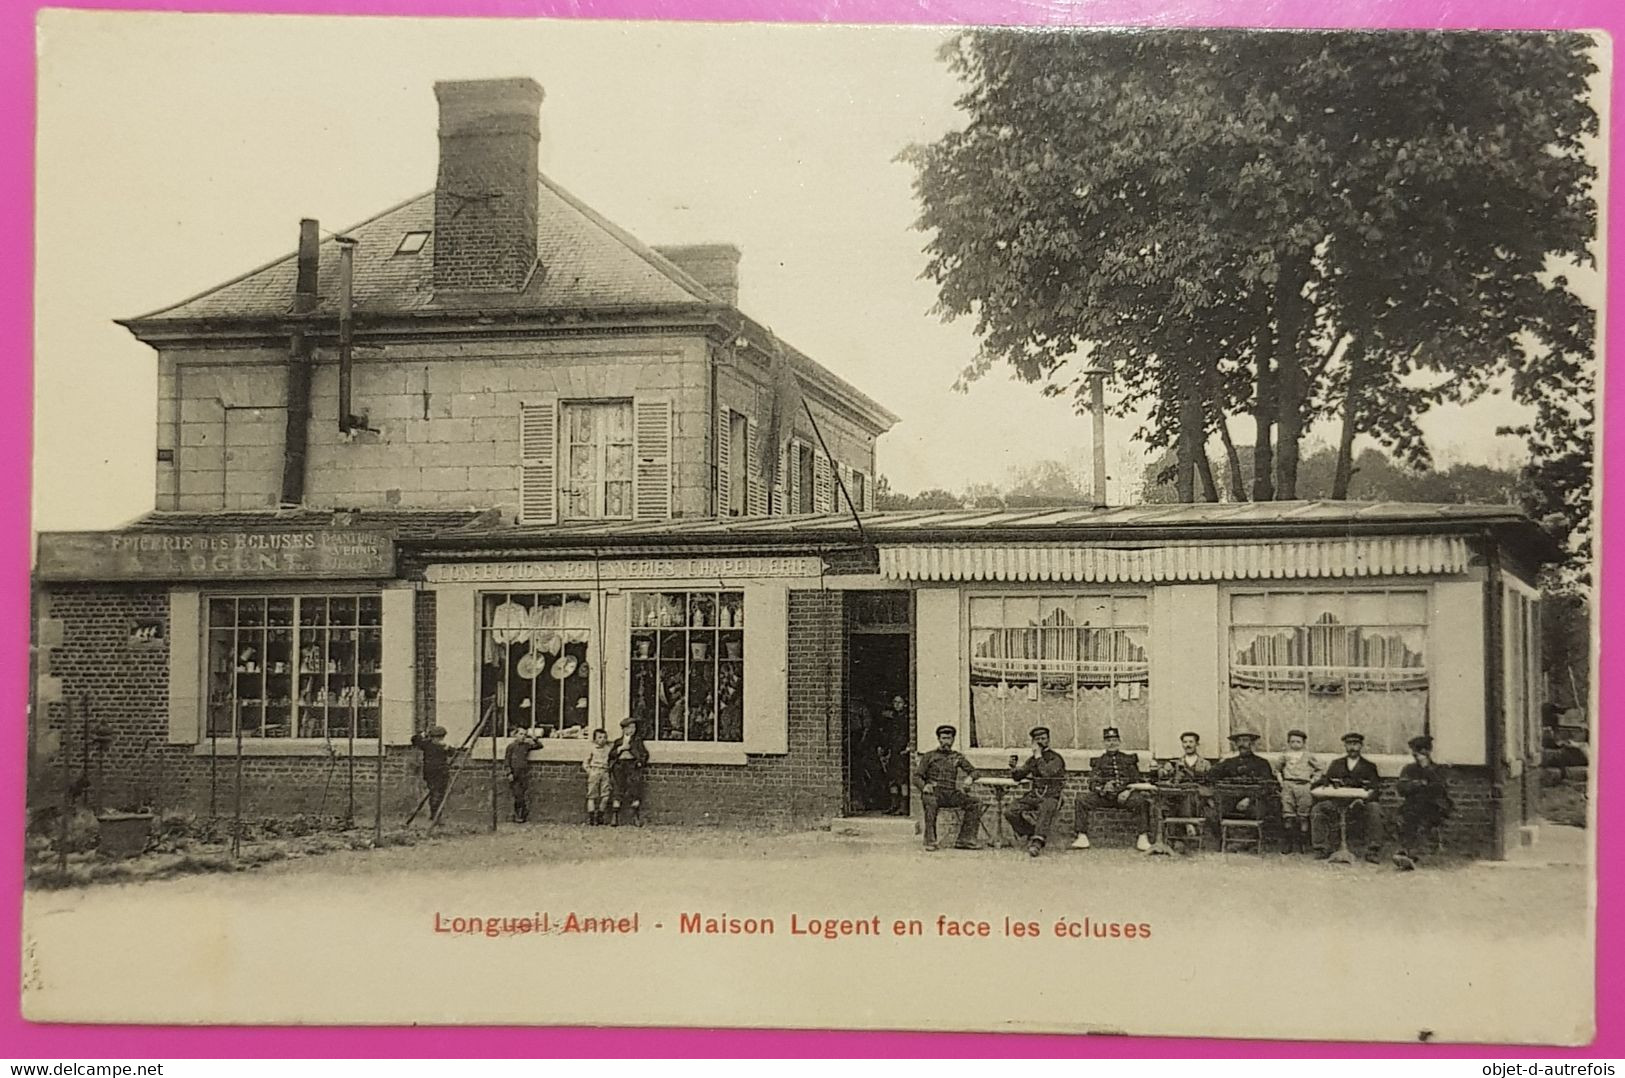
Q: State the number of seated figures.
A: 7